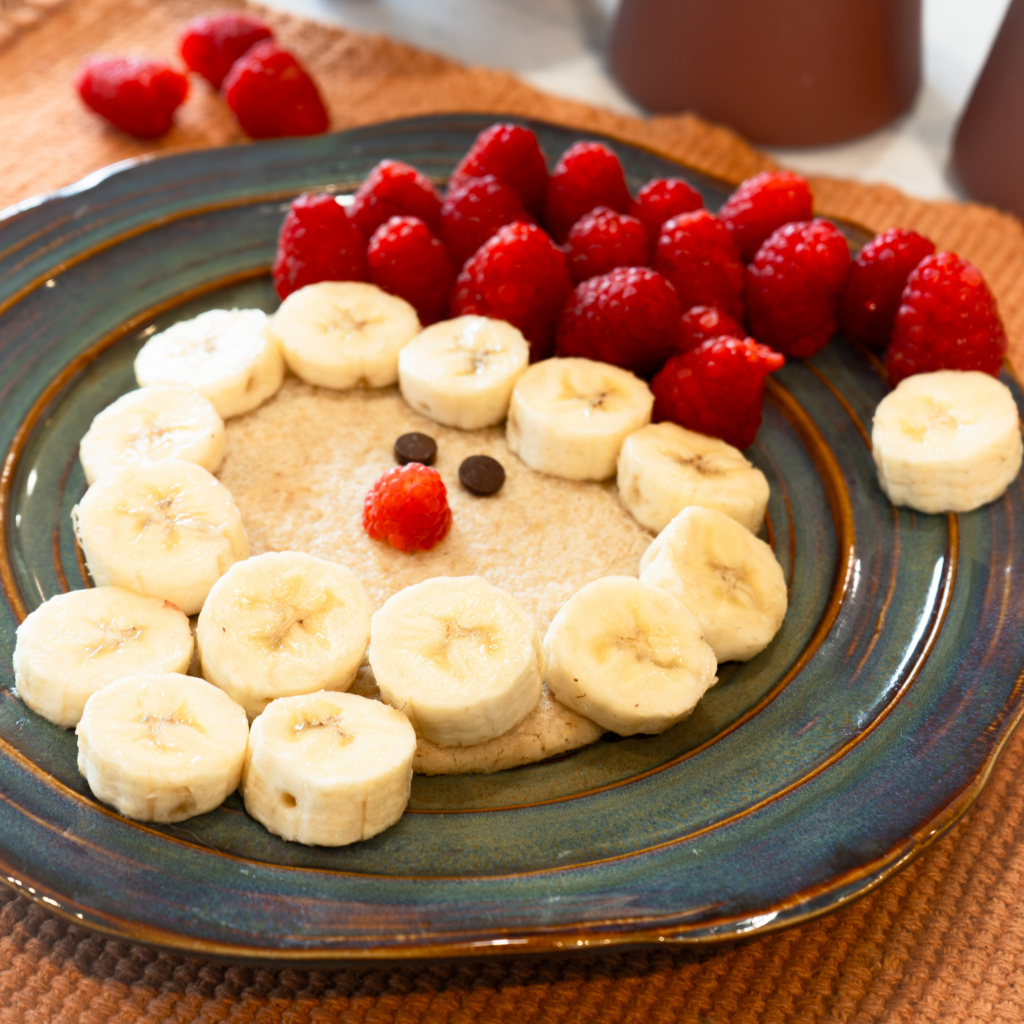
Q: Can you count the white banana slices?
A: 15